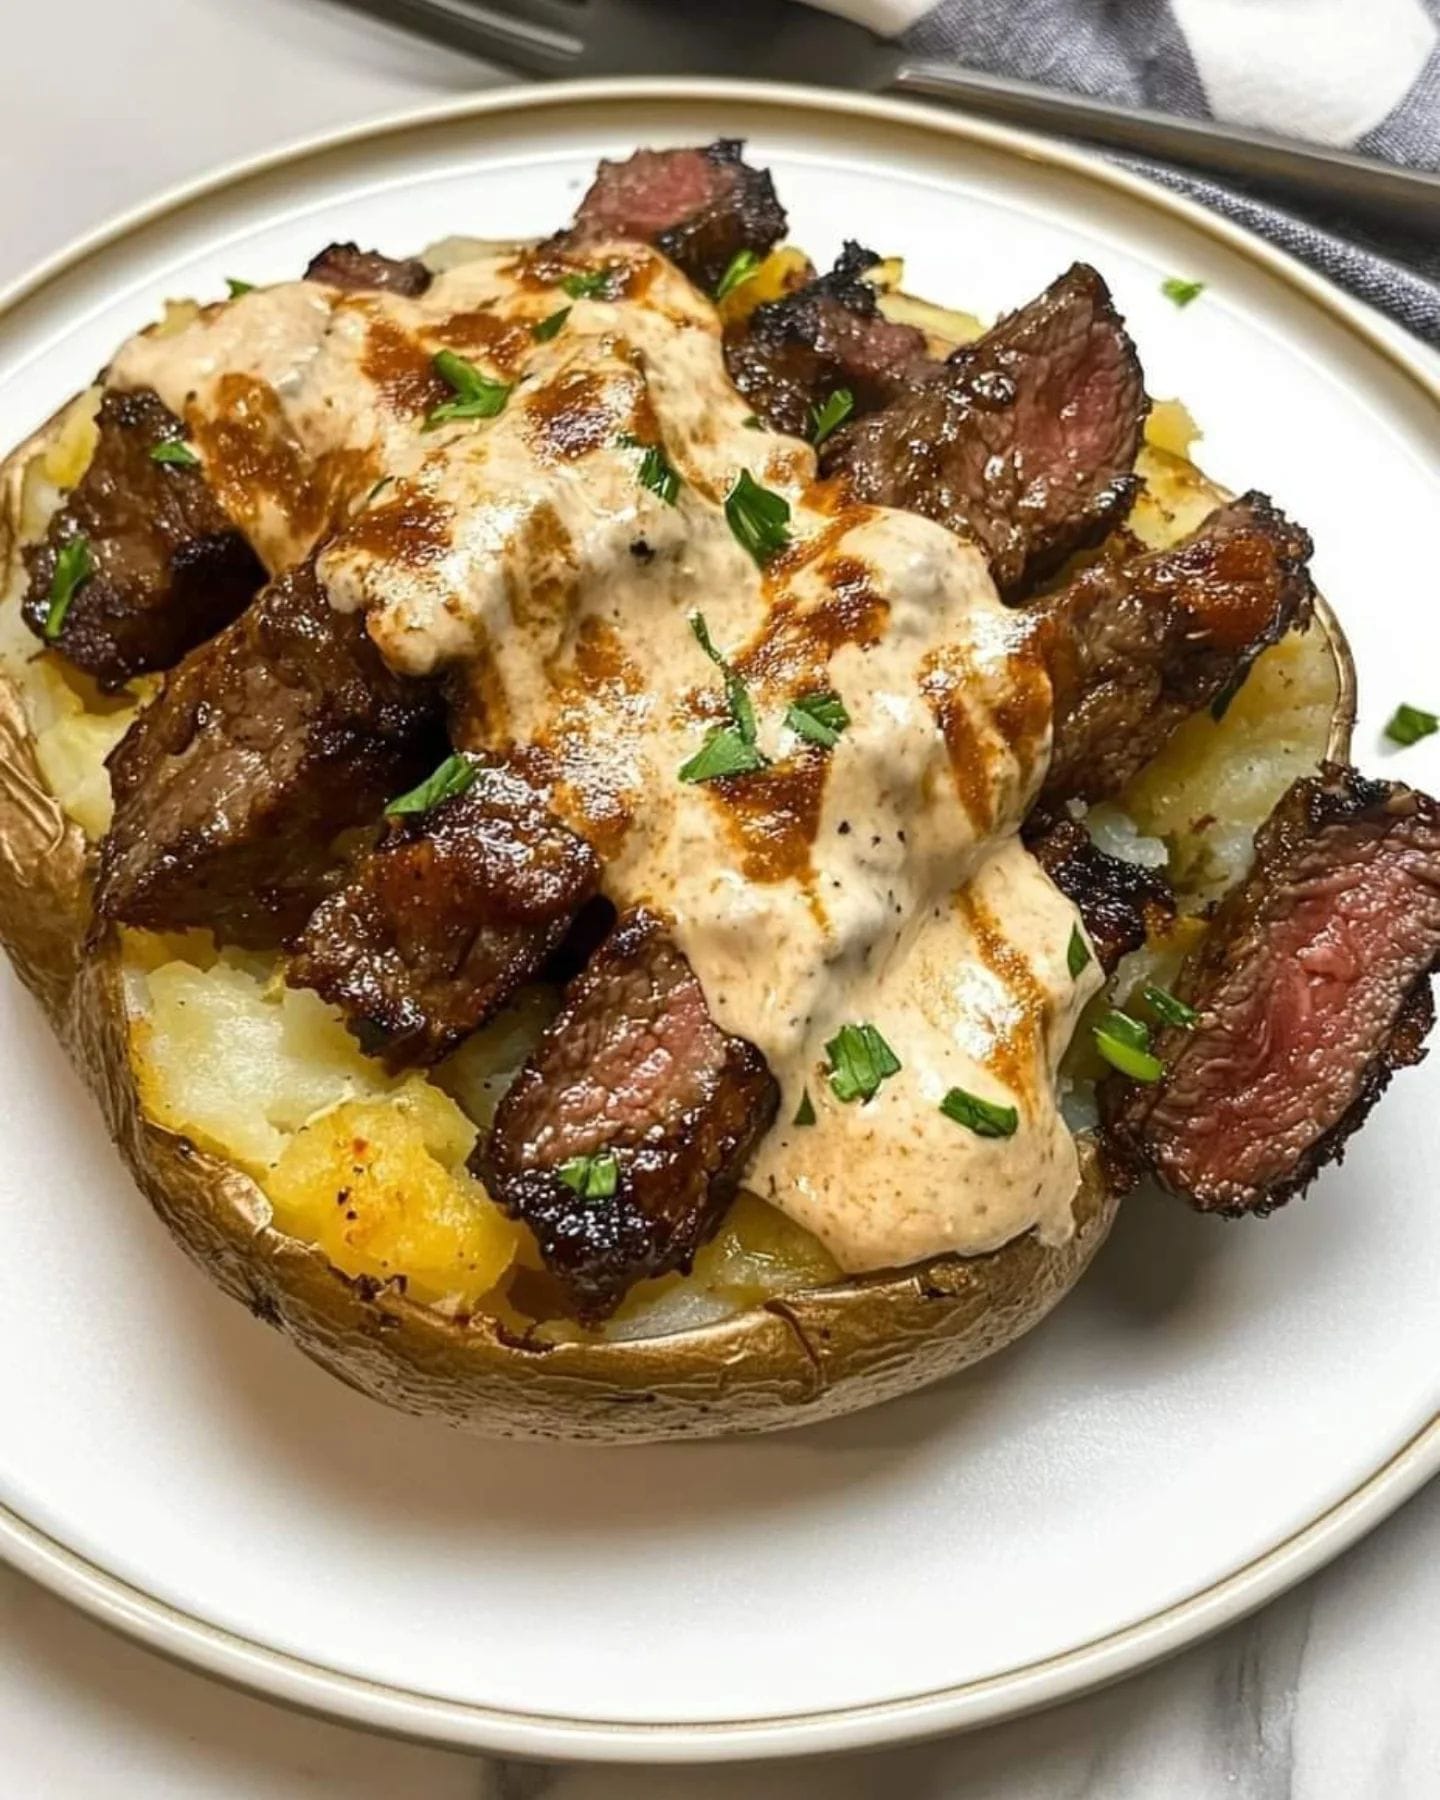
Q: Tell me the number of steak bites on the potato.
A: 11